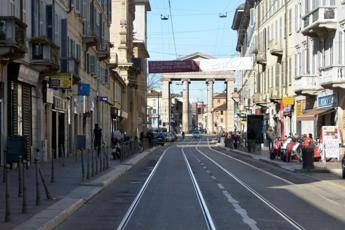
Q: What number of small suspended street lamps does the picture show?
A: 2